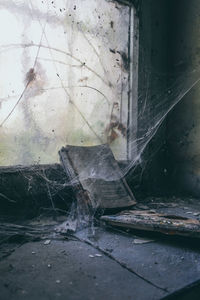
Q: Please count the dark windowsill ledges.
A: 1